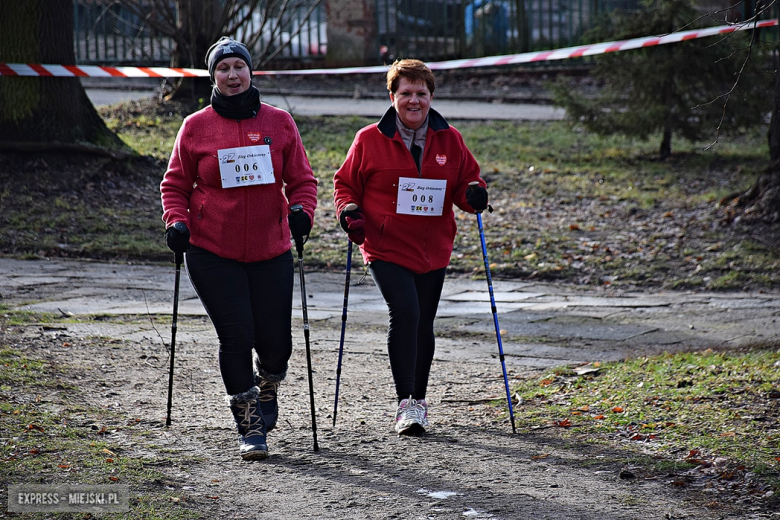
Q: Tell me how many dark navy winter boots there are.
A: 2